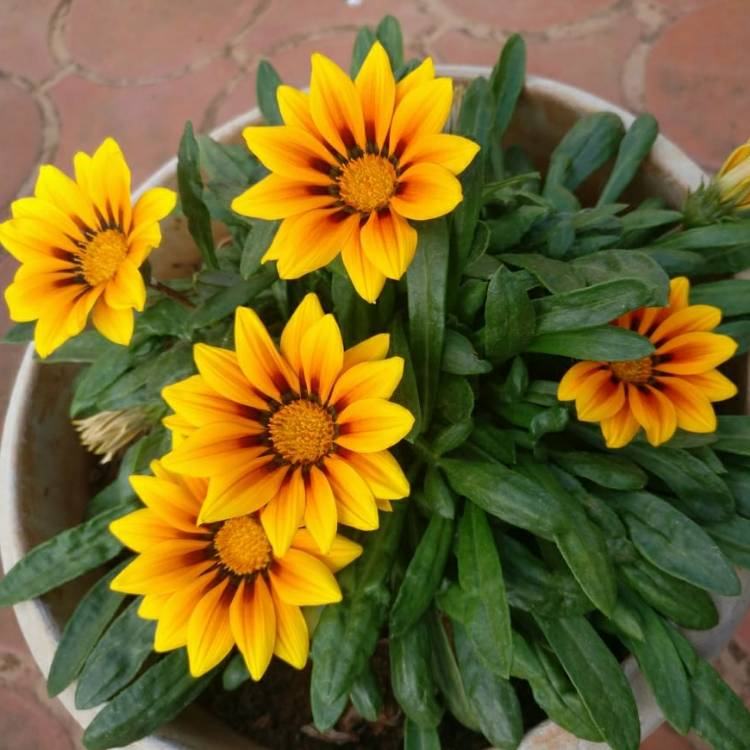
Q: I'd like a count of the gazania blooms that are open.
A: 5